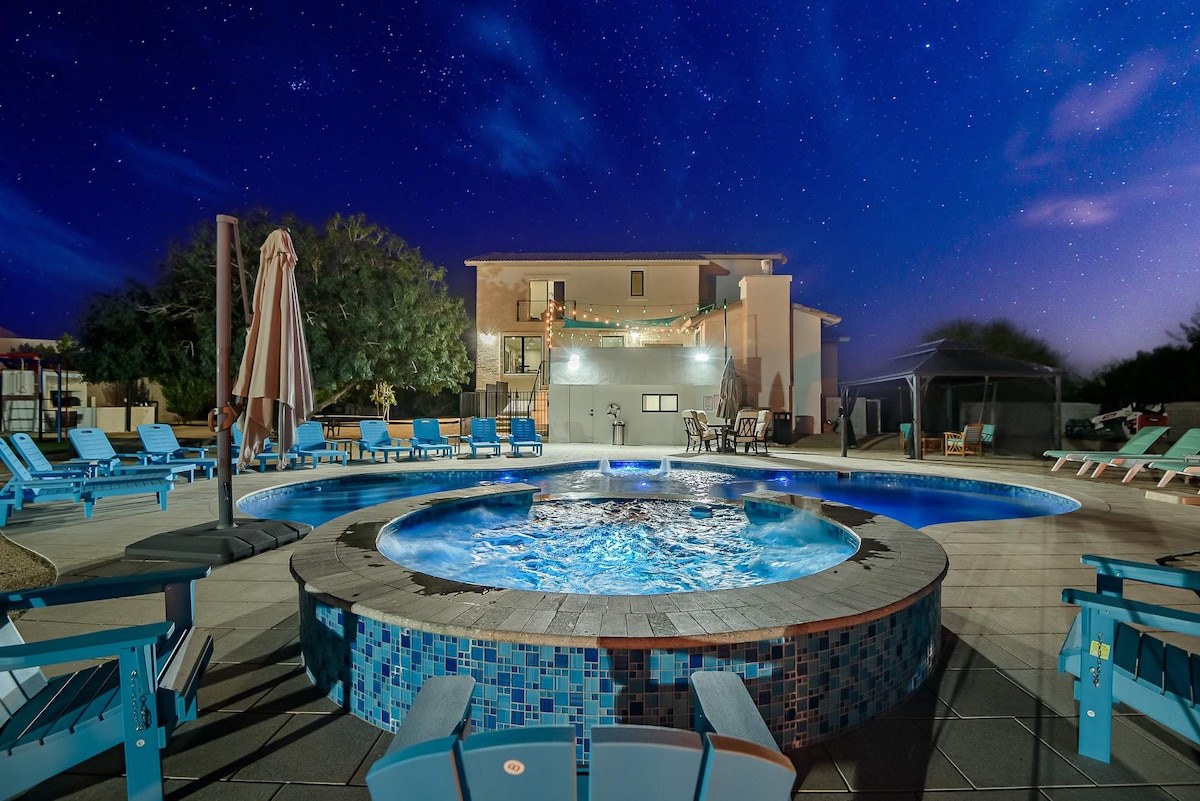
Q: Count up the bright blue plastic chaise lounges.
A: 10